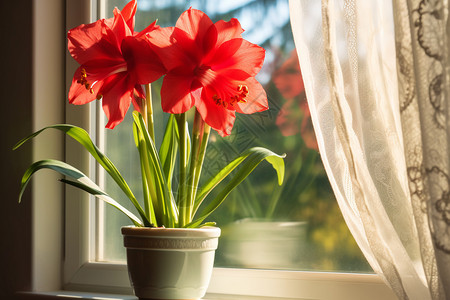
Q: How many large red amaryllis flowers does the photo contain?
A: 2